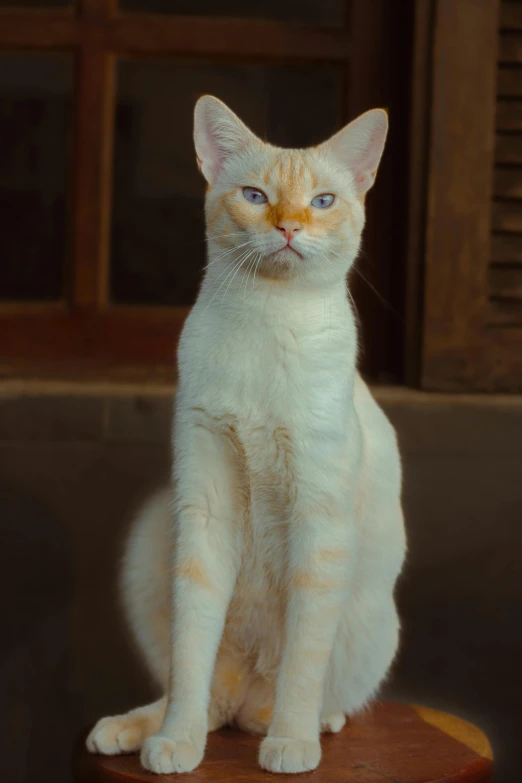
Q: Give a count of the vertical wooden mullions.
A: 1